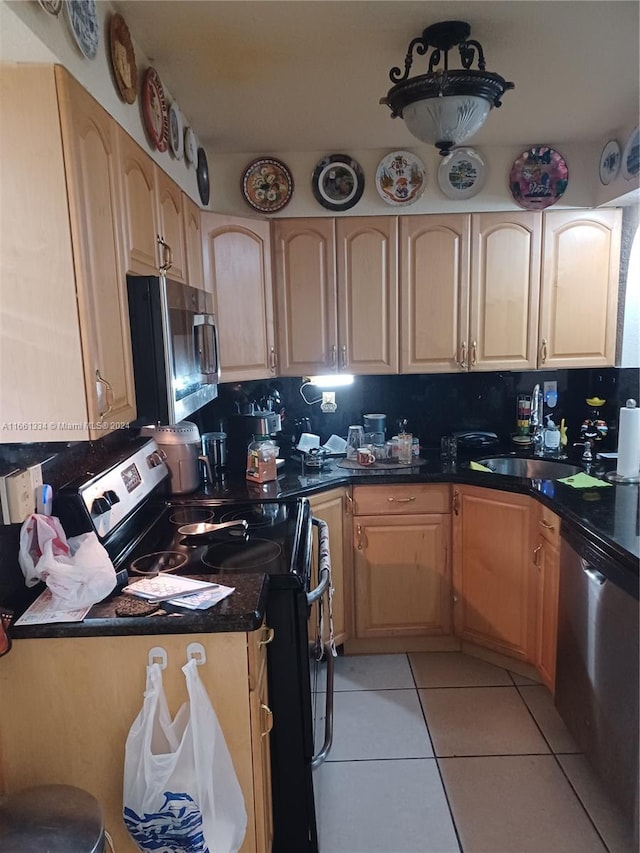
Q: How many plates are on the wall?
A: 14